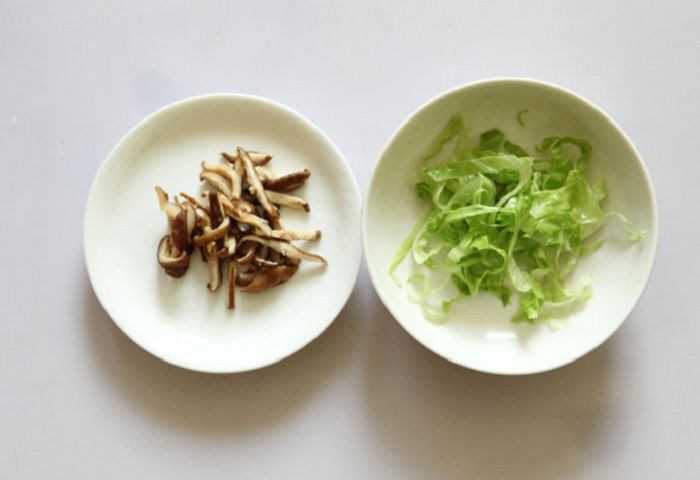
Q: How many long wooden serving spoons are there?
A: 0